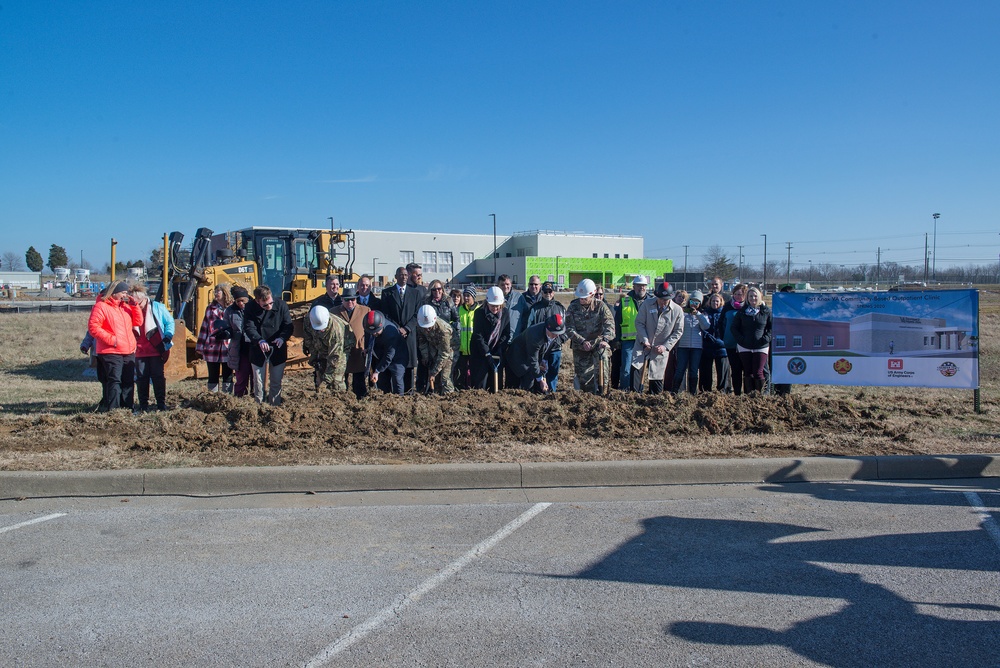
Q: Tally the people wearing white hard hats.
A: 5